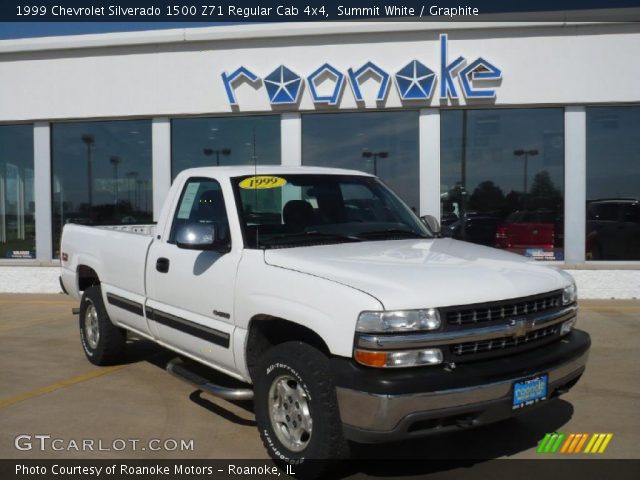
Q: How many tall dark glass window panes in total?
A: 6